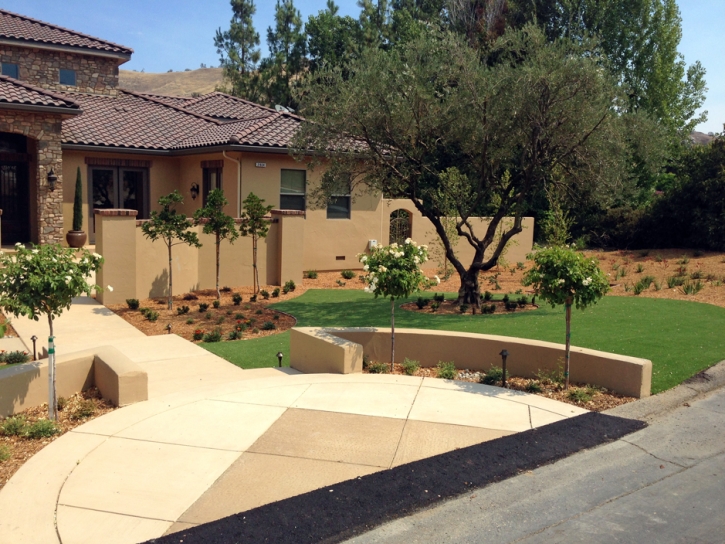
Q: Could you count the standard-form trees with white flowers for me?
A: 3